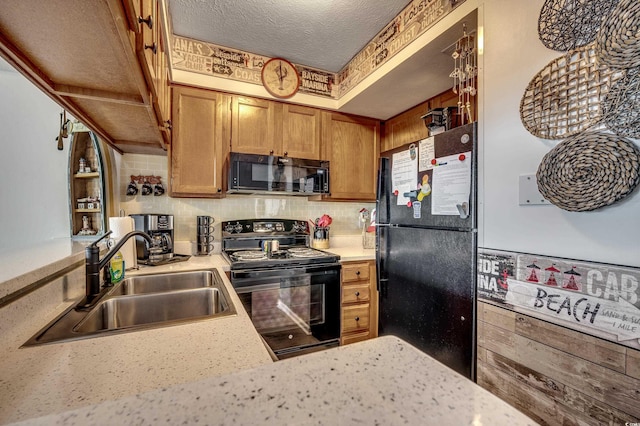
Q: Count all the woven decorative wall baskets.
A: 5